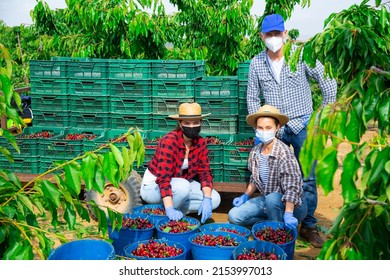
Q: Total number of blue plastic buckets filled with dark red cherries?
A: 8